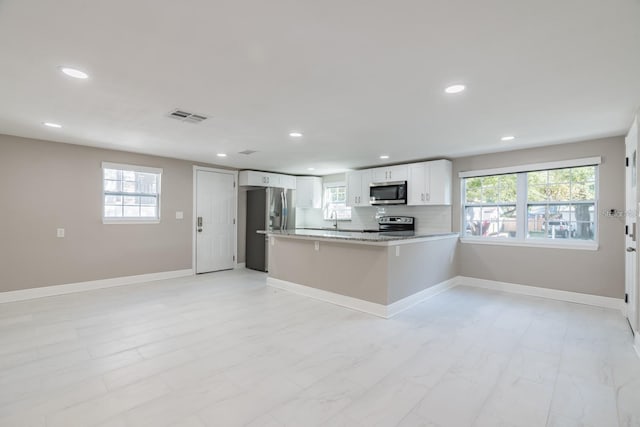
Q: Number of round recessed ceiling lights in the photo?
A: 8